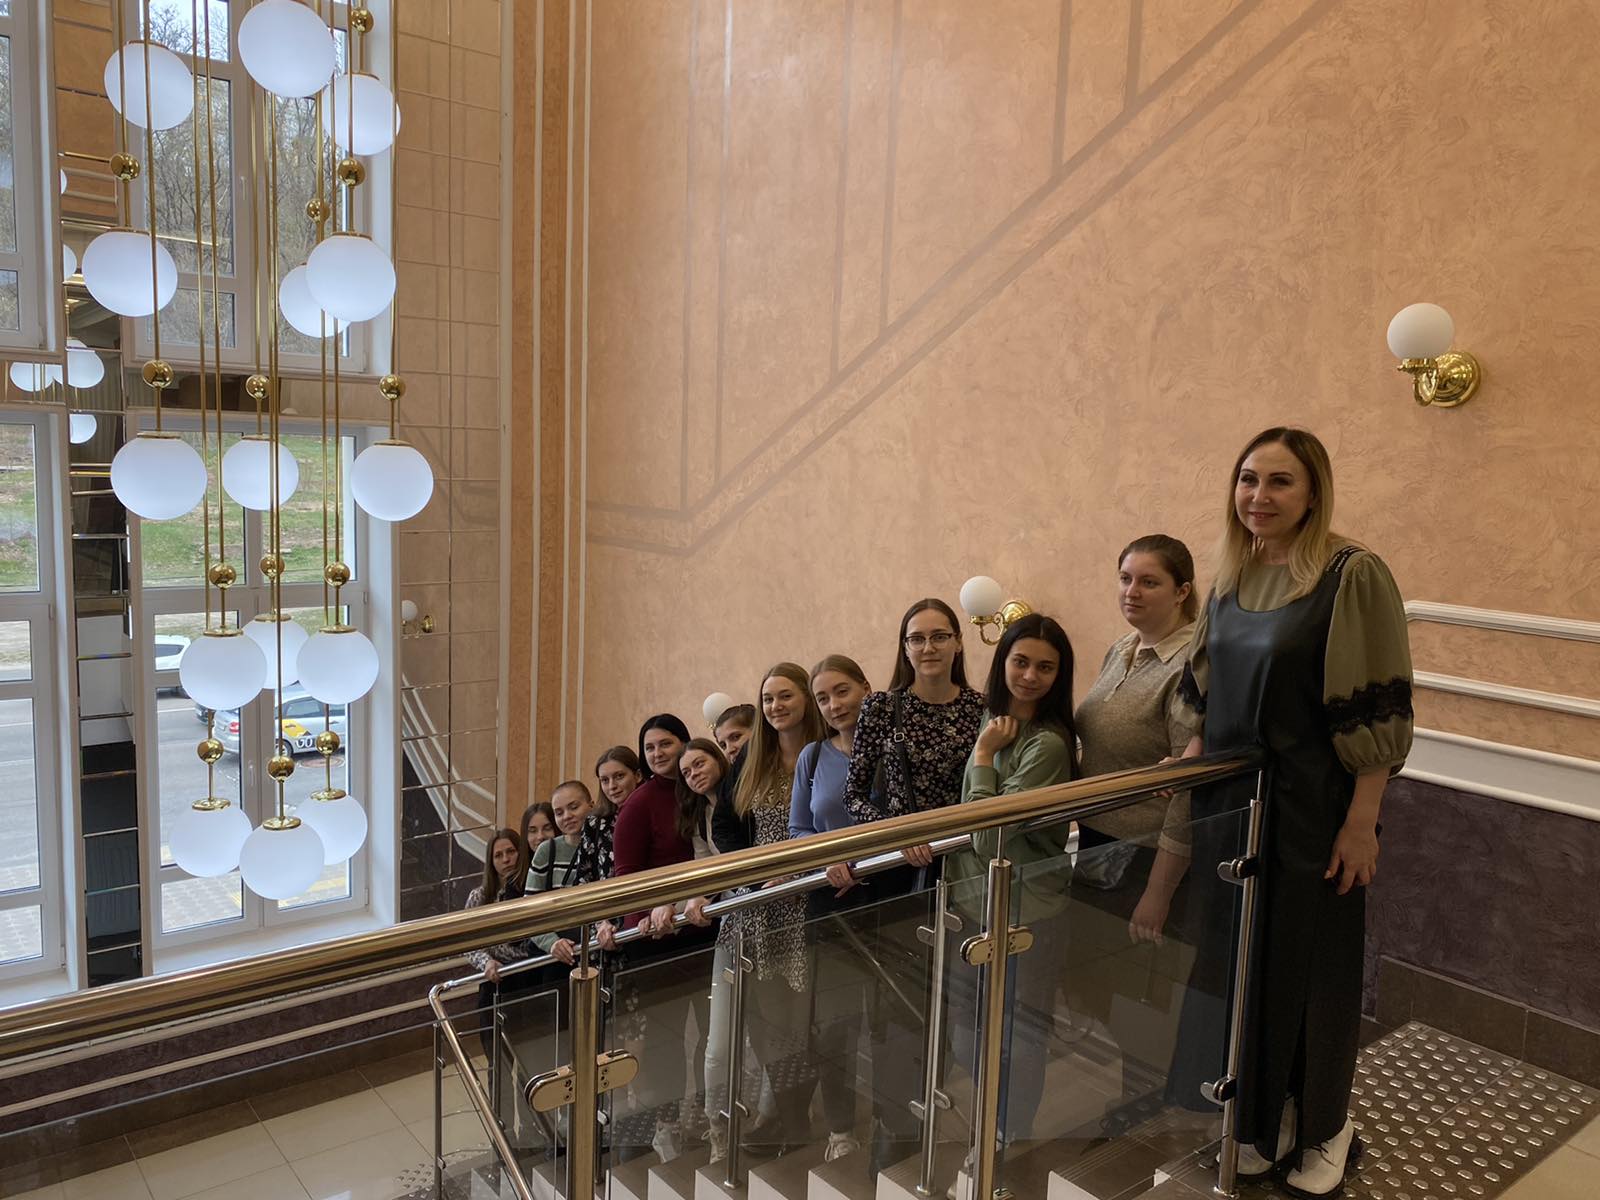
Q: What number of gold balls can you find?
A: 13